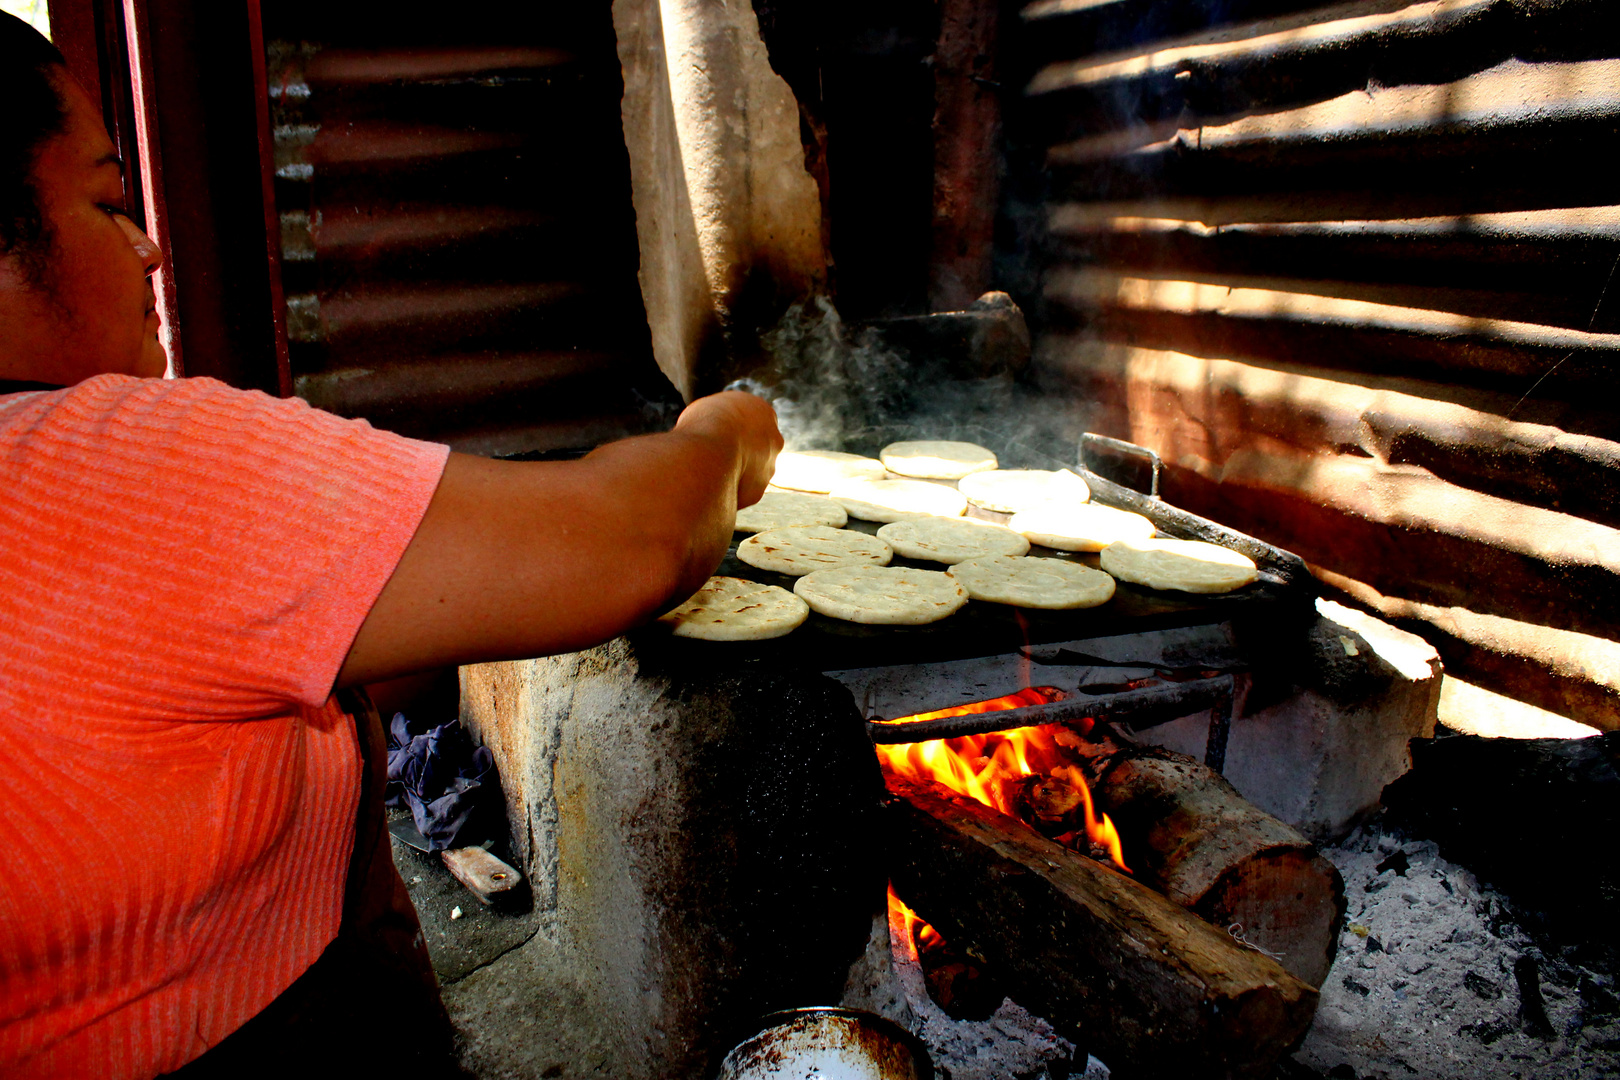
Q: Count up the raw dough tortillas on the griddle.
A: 12